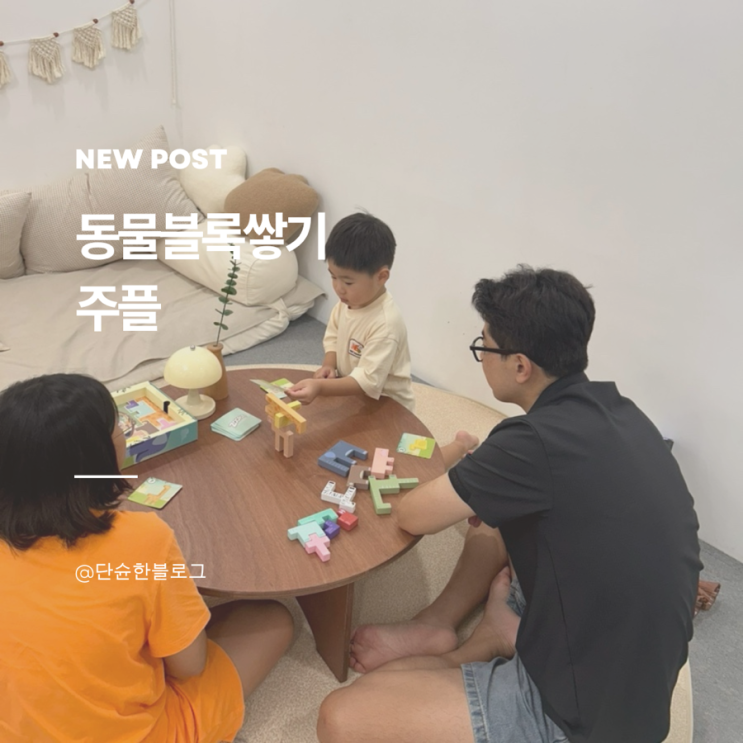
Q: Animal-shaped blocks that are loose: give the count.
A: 10